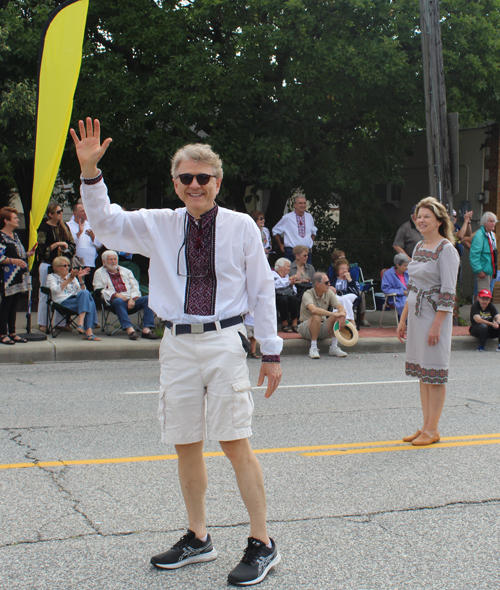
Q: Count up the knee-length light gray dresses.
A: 1